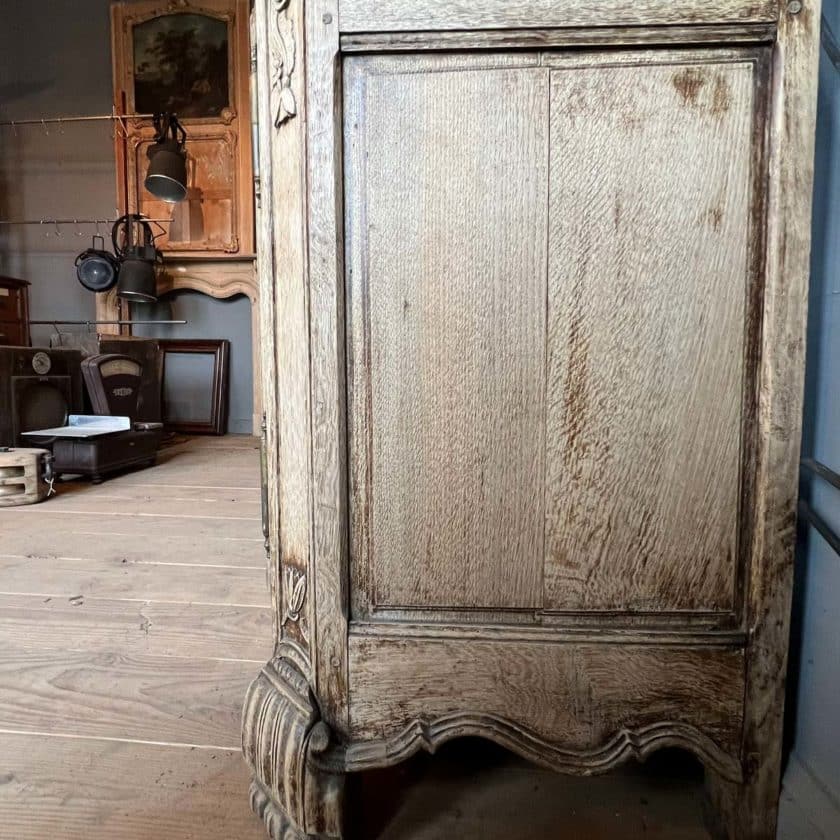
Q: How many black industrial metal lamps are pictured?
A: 3